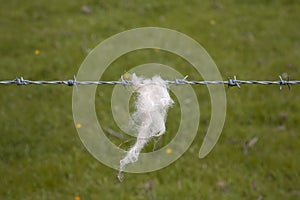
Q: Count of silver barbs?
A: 6